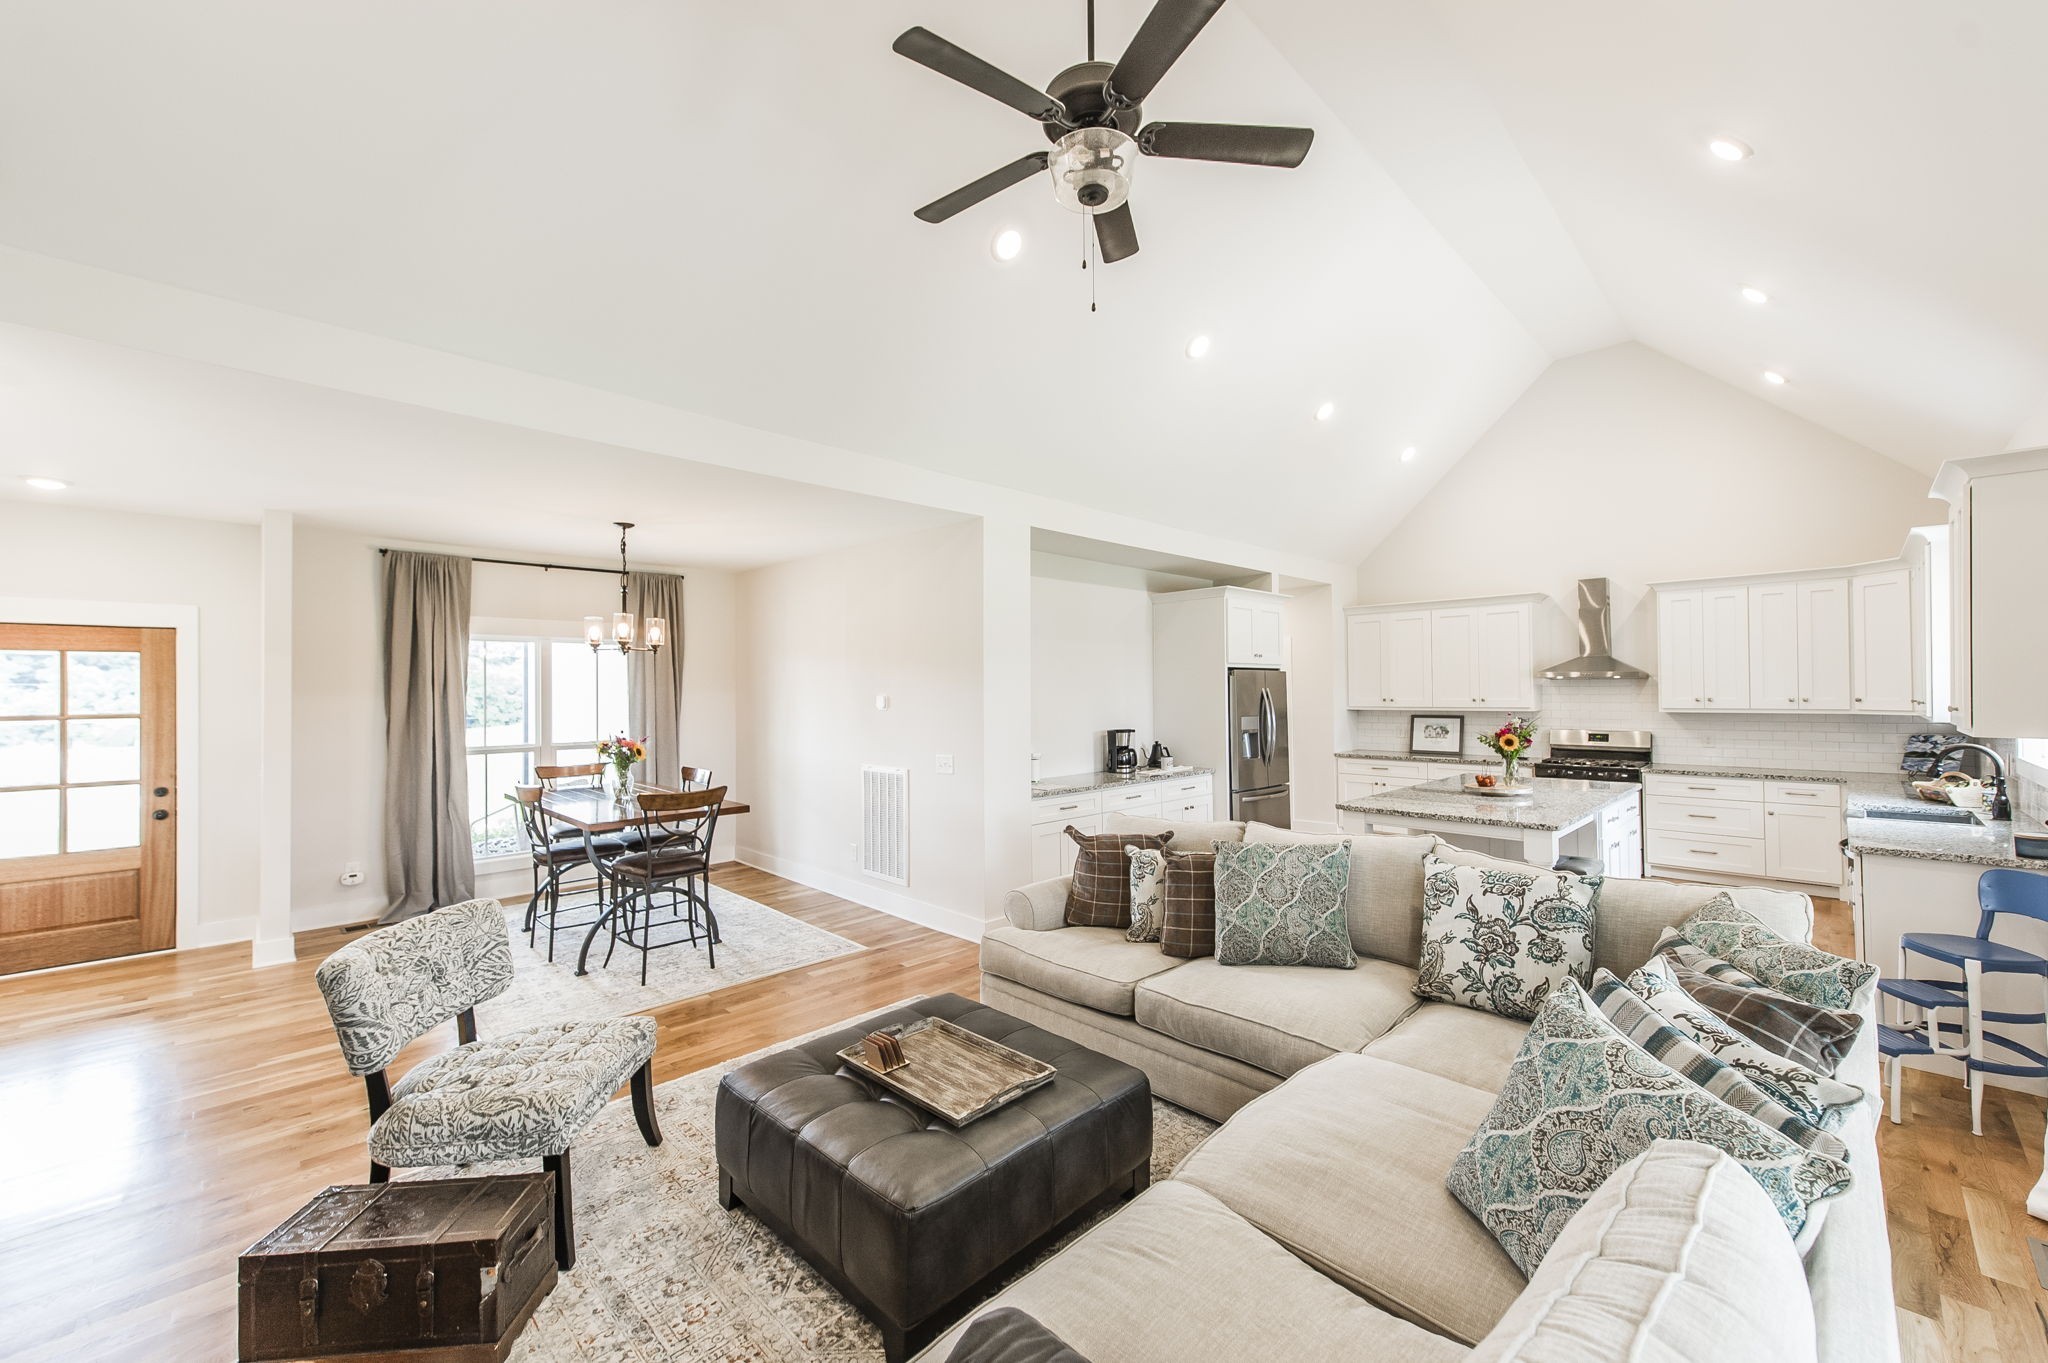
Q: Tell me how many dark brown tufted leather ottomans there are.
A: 1